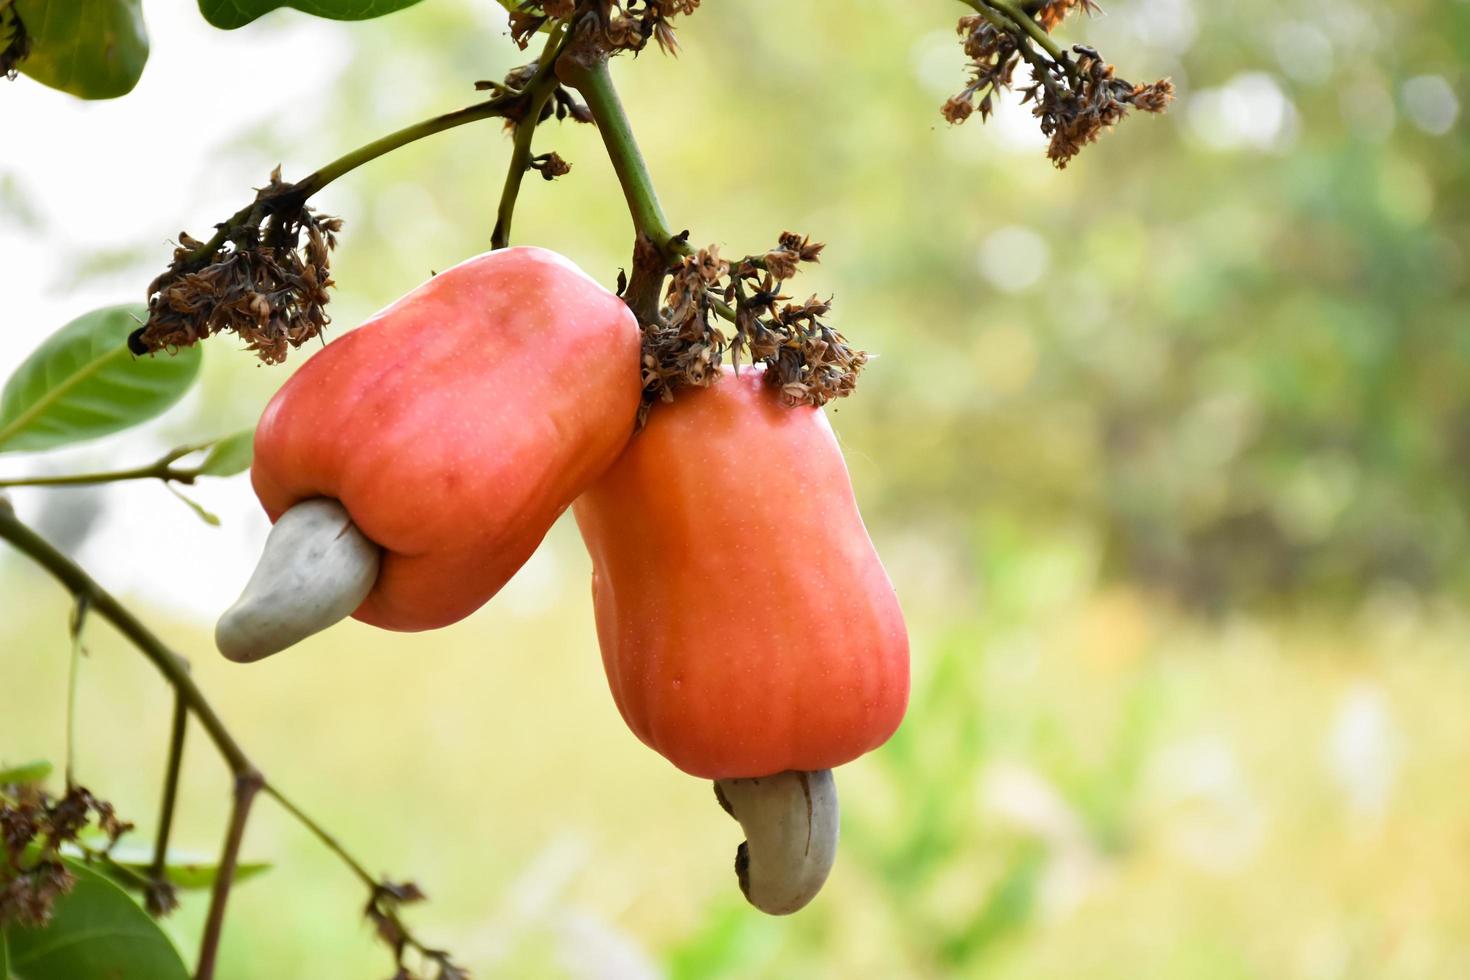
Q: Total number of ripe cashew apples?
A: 2